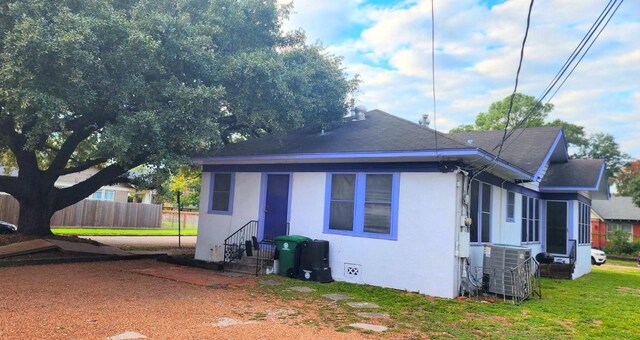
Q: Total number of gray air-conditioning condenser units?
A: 1